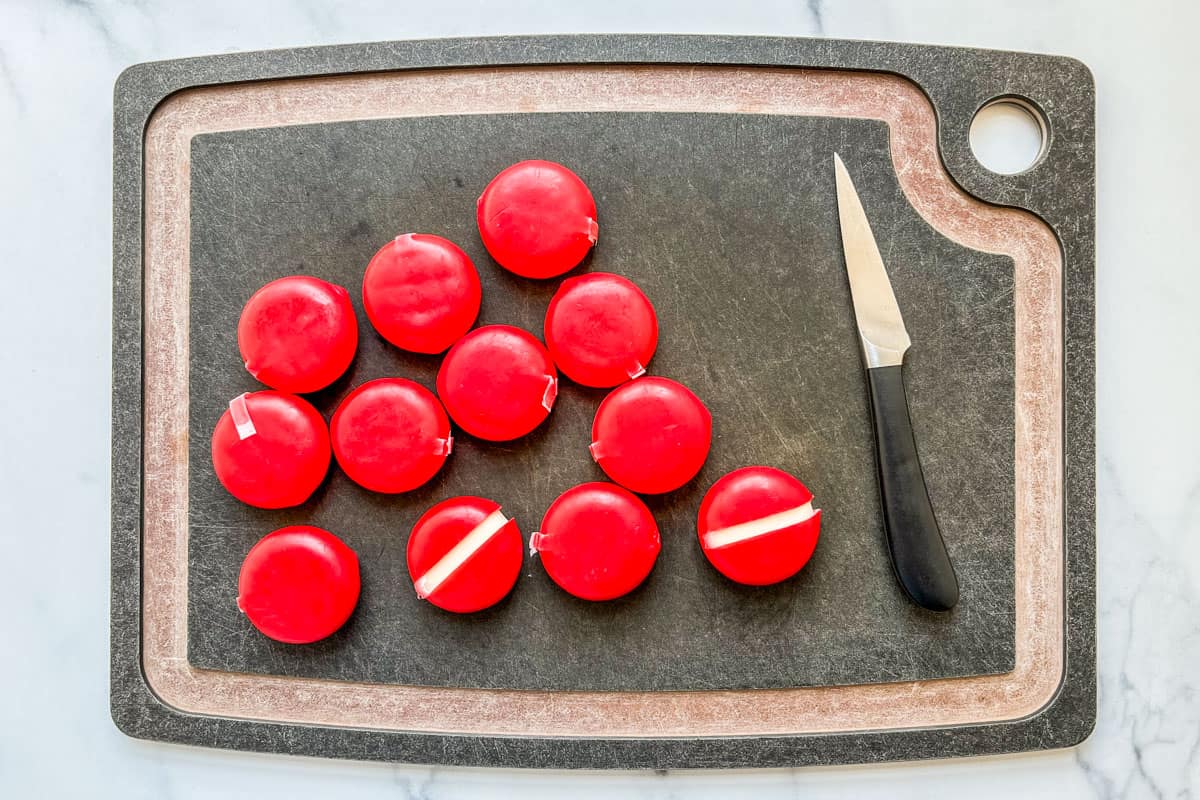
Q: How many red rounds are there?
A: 12